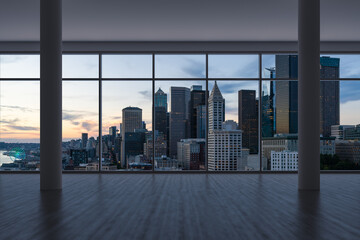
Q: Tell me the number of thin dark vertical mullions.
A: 4